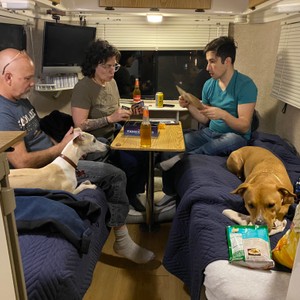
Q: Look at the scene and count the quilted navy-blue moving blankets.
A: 2